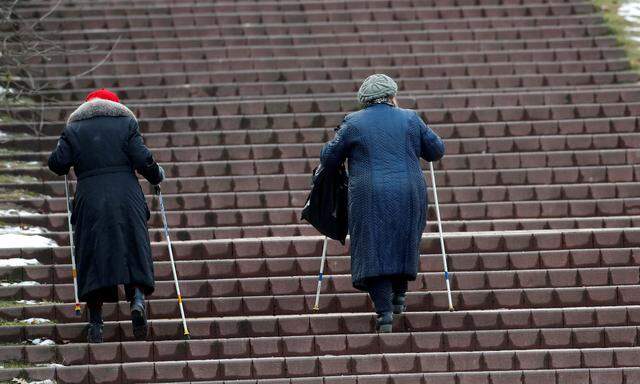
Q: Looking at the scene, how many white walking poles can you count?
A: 4